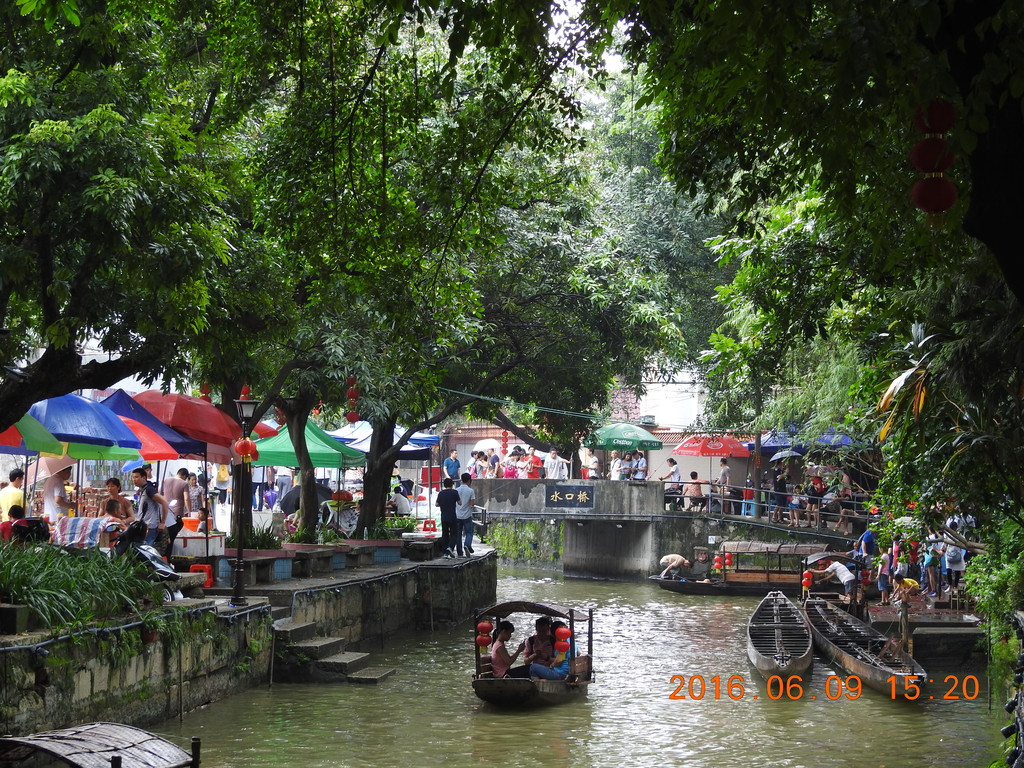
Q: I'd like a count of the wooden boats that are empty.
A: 2